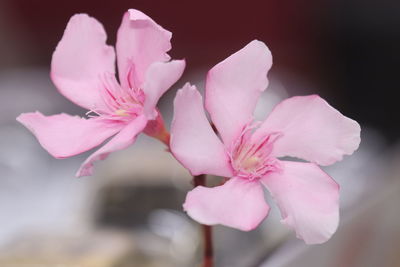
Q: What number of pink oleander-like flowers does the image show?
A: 2